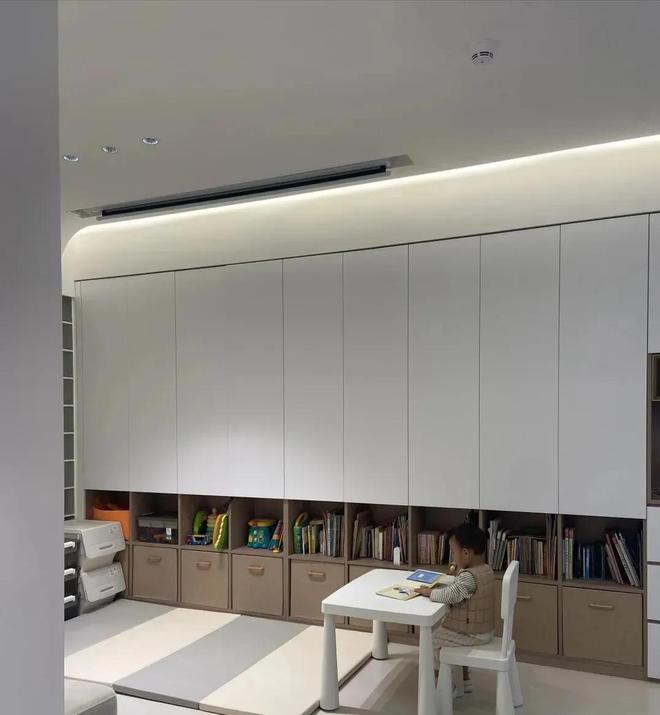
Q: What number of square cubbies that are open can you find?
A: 9